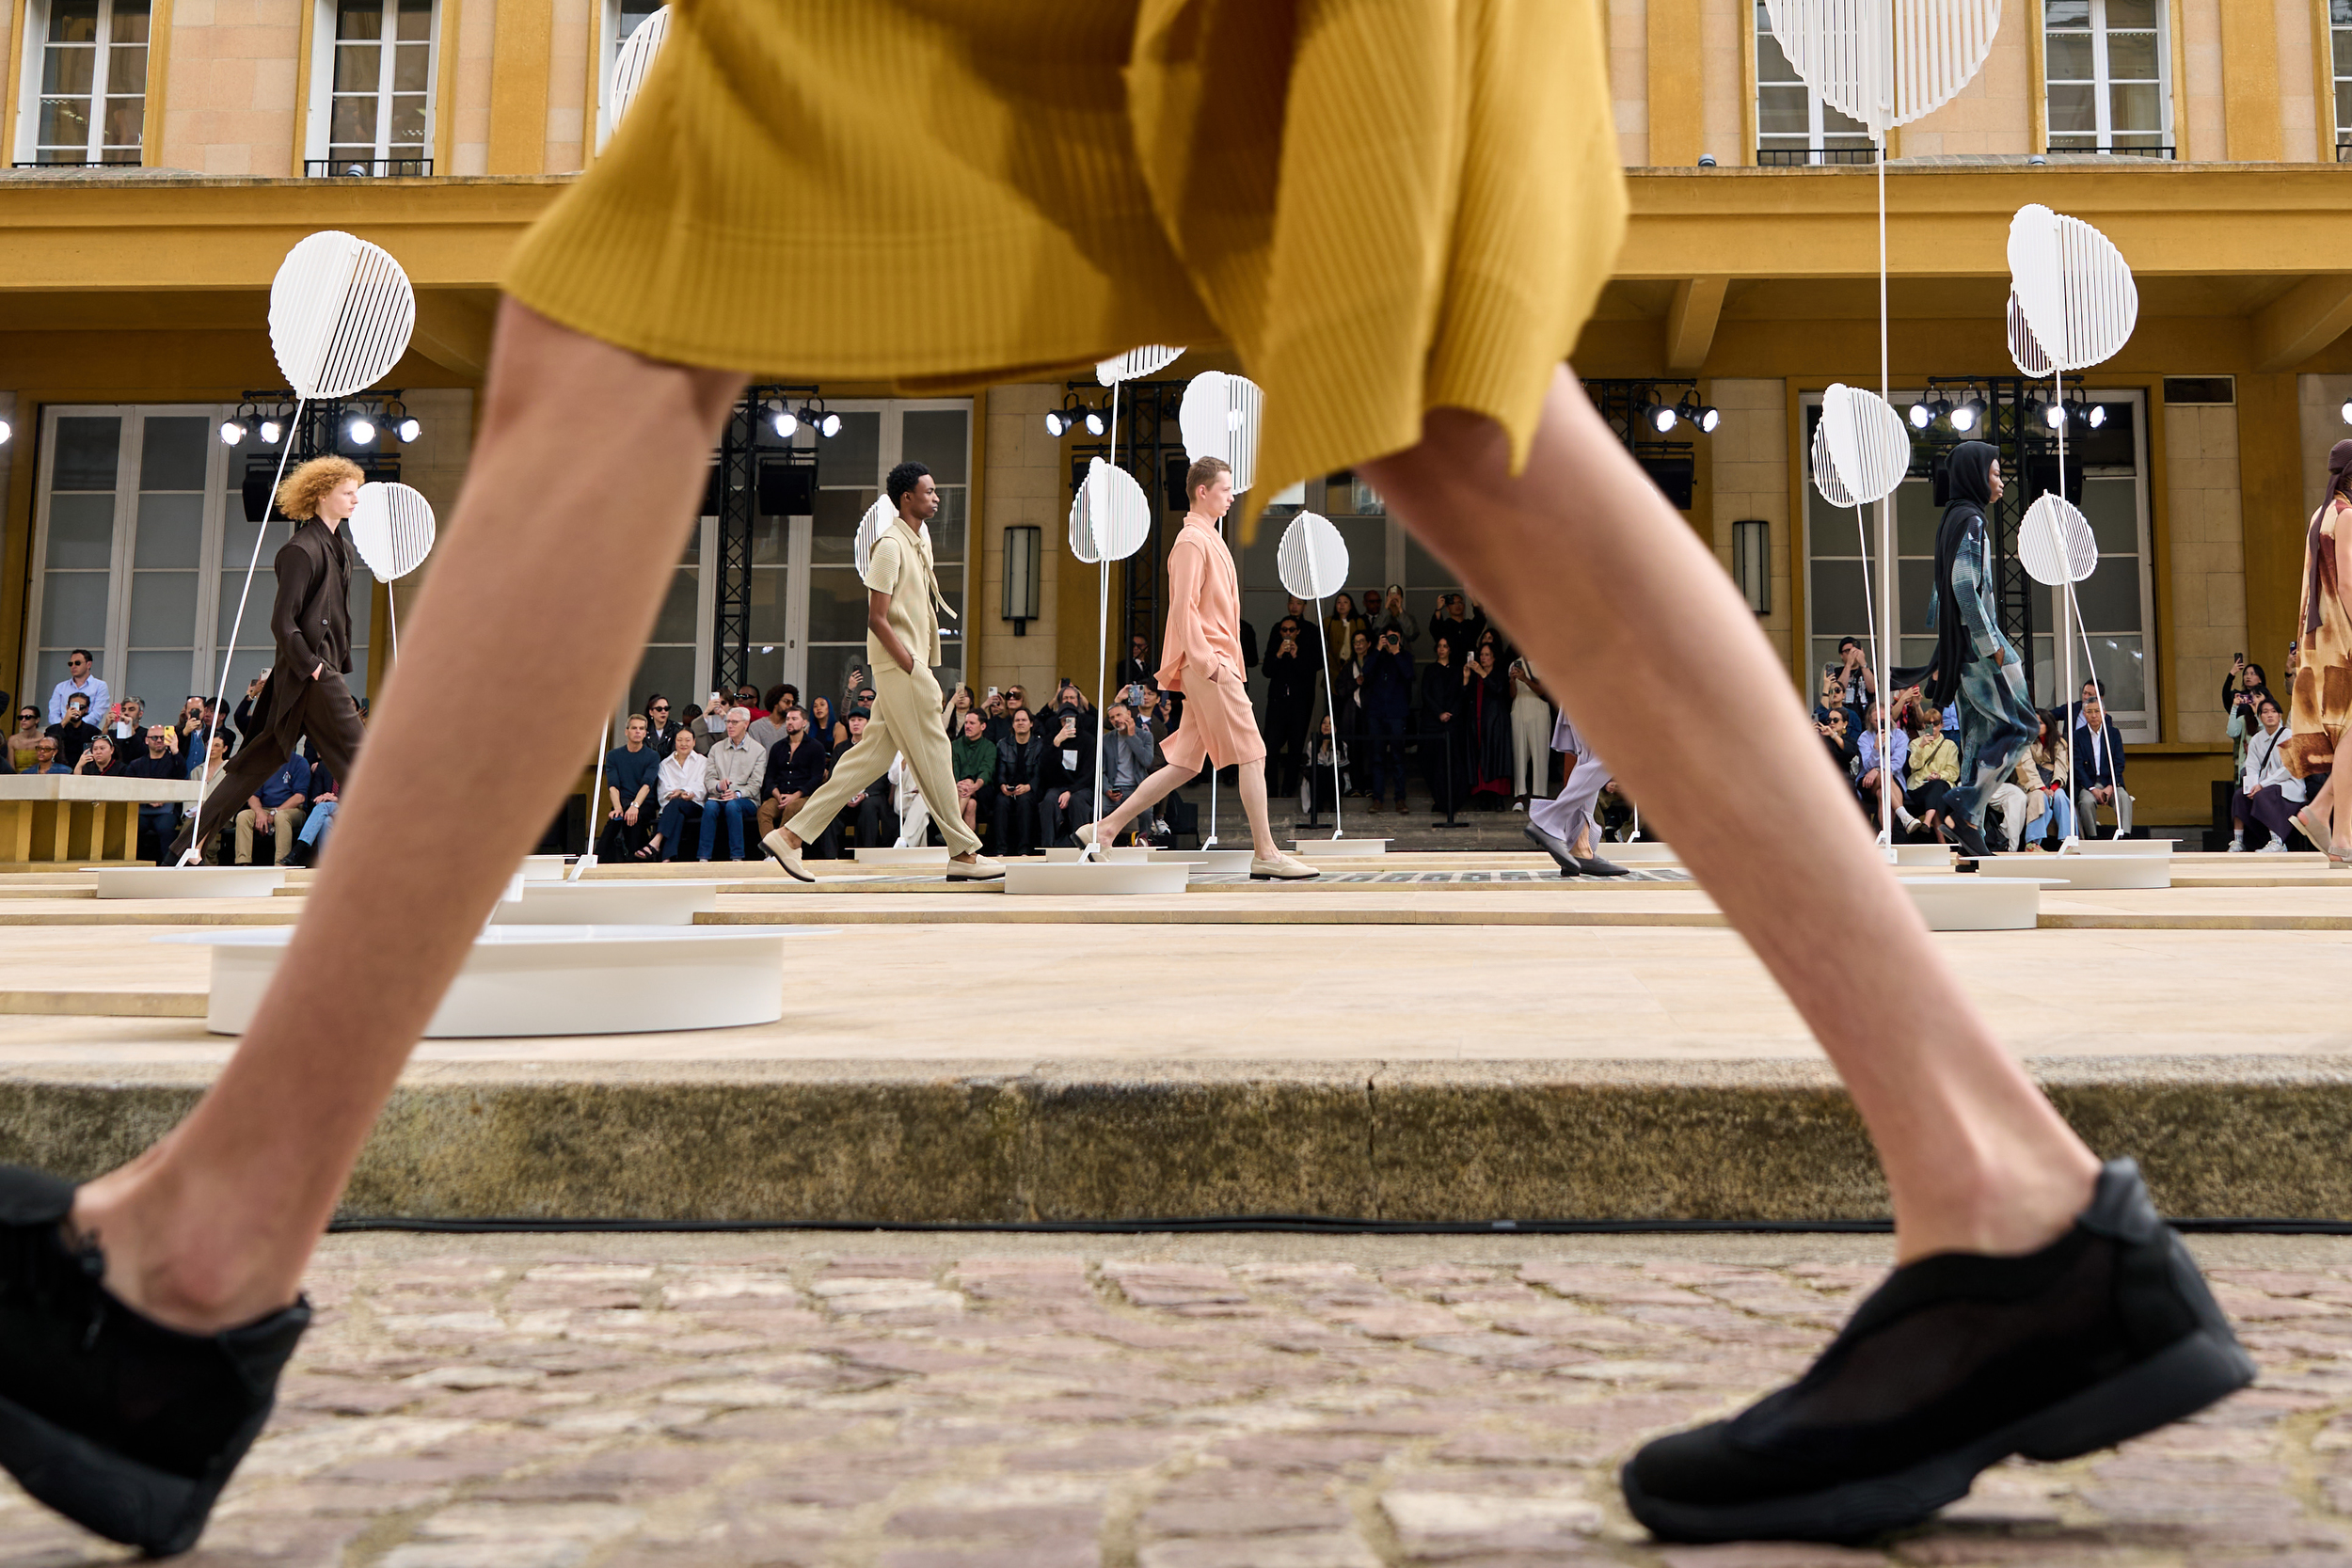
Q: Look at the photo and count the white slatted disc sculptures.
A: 12